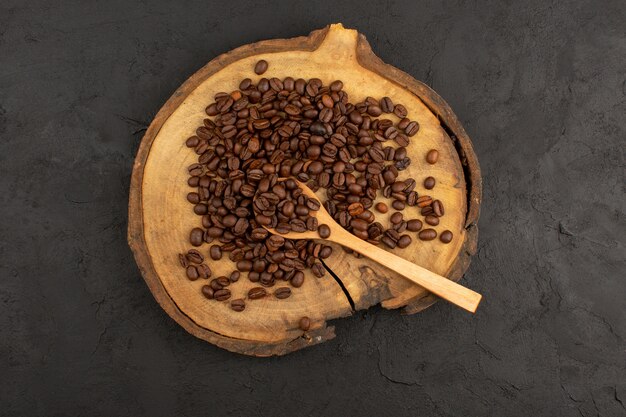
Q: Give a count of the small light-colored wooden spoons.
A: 1